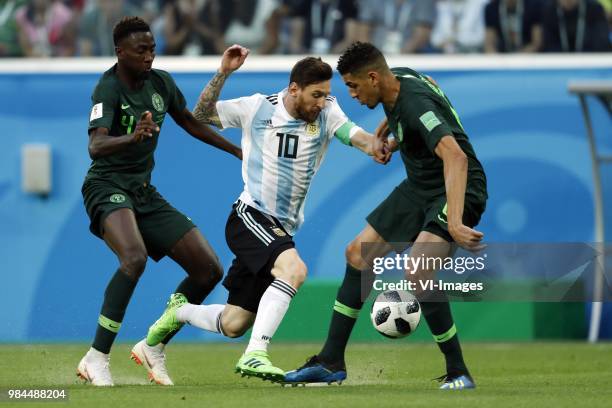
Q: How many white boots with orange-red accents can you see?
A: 2